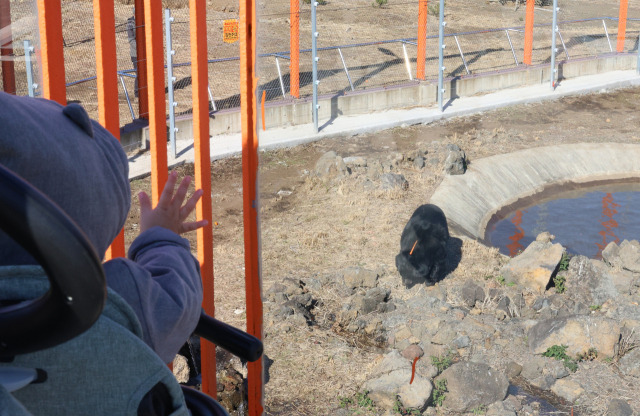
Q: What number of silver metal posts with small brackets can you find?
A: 5